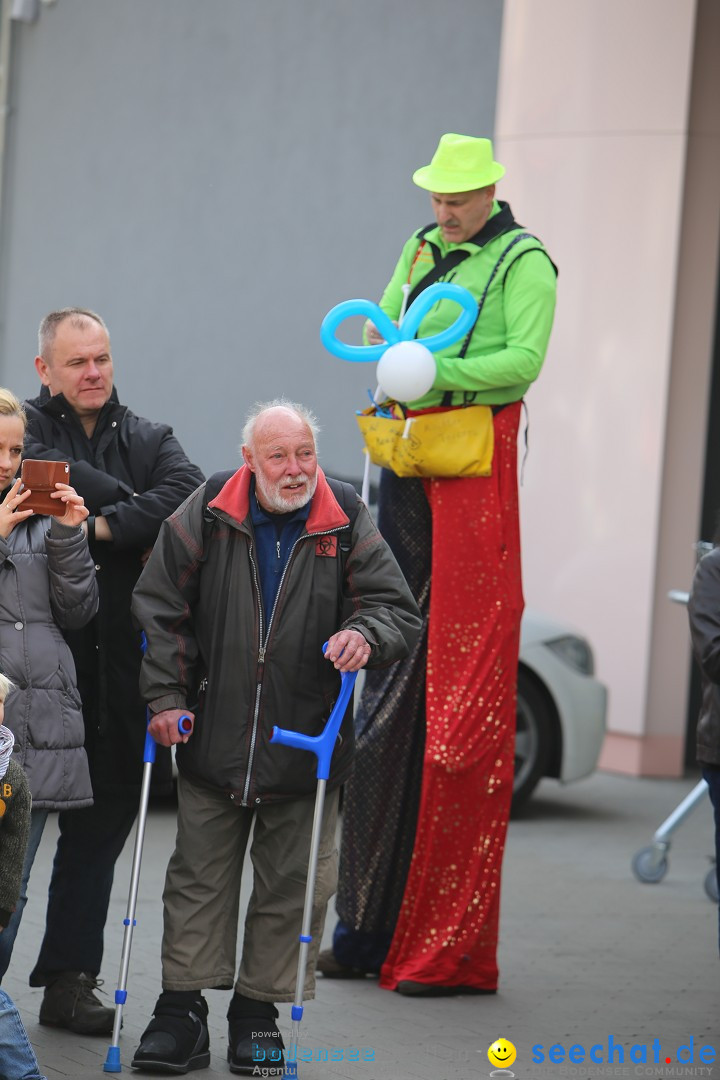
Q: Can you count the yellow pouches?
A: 1